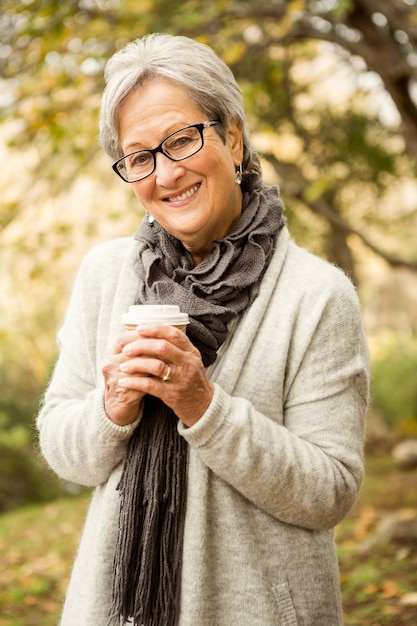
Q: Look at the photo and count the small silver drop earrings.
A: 2